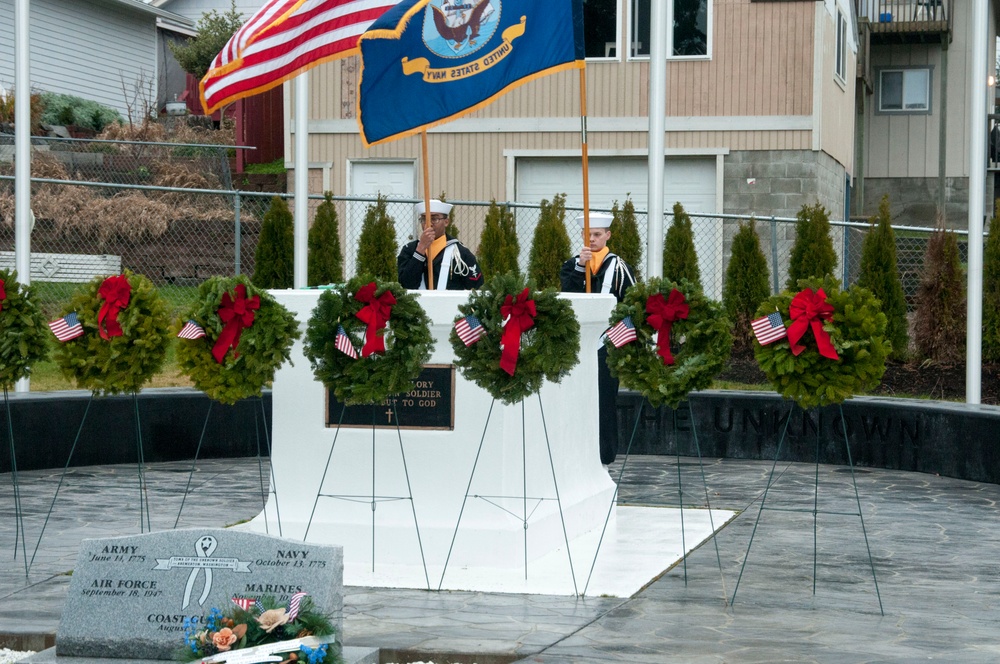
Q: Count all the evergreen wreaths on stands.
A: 7